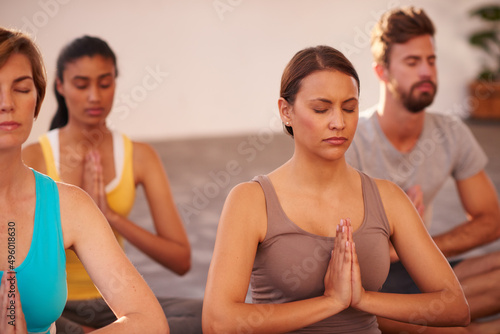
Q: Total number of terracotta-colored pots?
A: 1